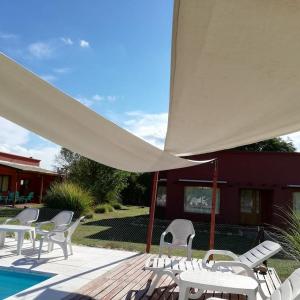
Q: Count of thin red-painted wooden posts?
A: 2